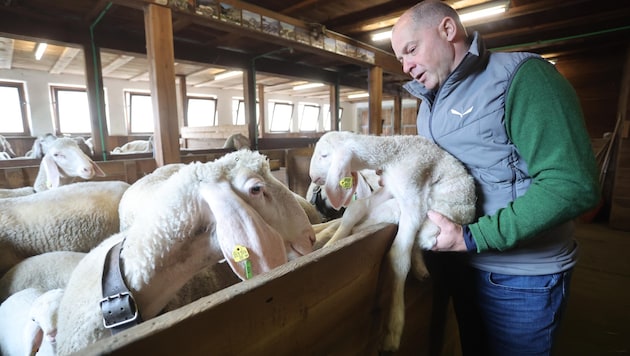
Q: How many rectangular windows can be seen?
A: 8